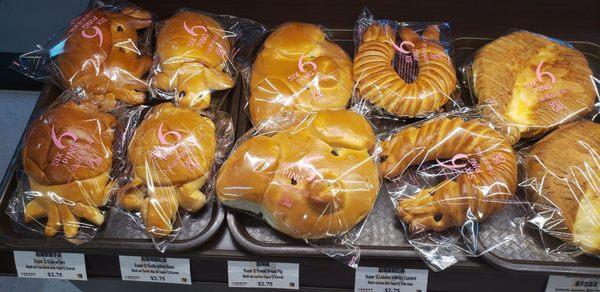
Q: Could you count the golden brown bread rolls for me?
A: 10